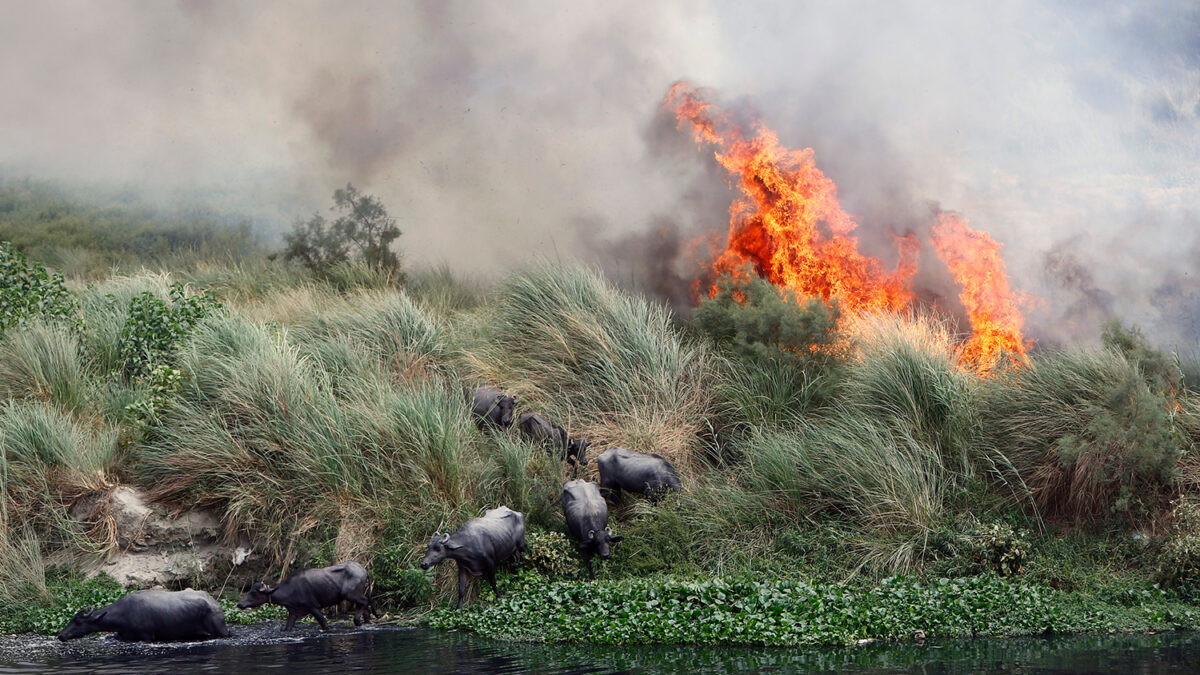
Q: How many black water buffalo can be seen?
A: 7